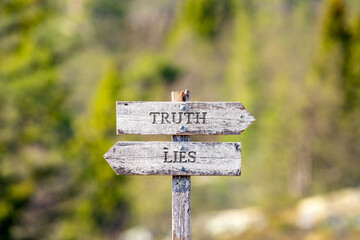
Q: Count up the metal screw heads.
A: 4